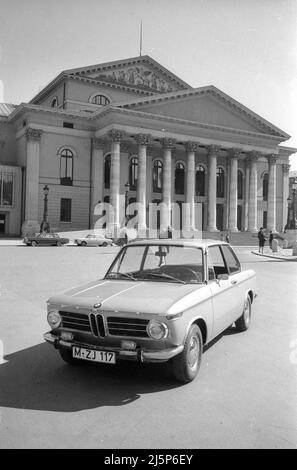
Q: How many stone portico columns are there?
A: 8